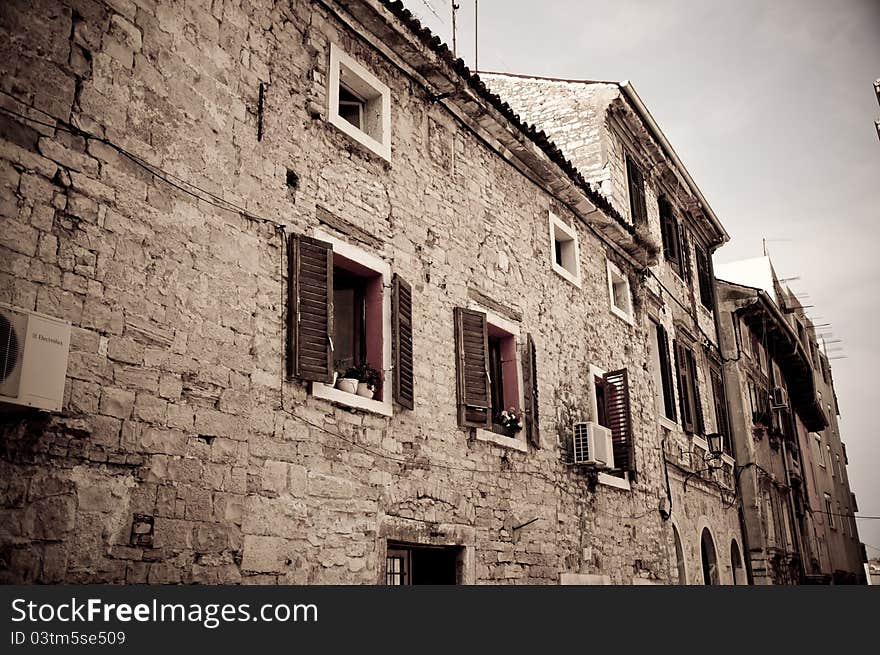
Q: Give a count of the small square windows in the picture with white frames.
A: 3